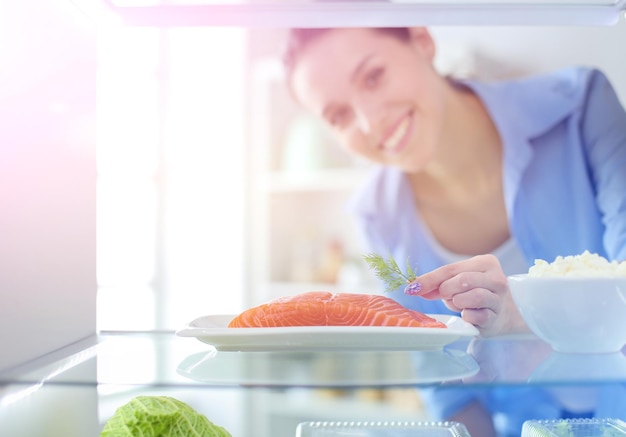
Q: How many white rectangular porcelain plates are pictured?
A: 1